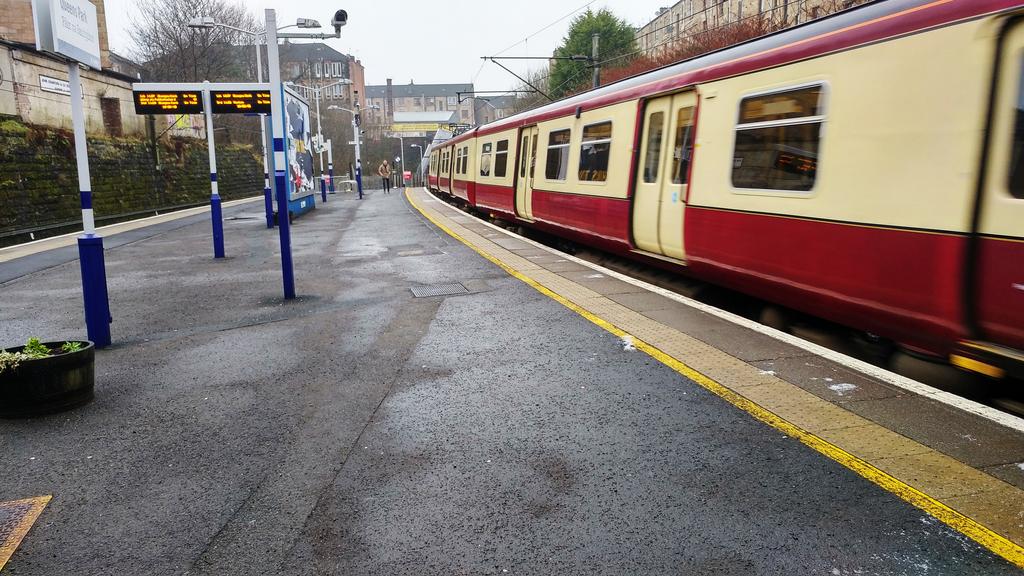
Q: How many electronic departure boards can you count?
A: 2